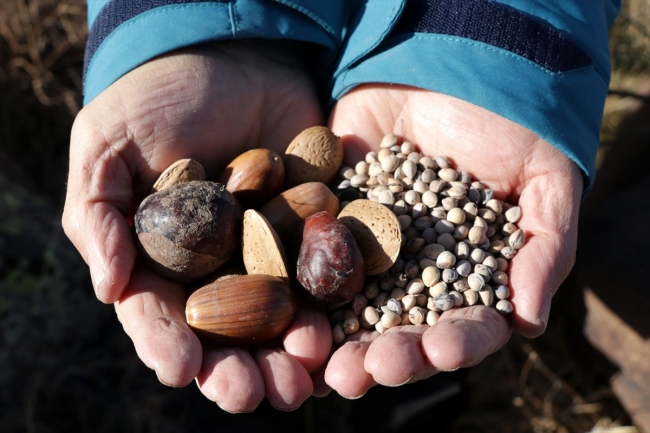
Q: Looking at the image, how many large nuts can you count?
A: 9